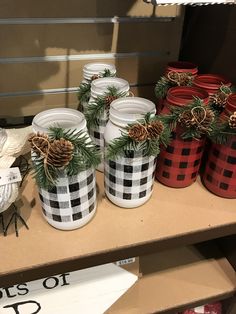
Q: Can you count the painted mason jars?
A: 8